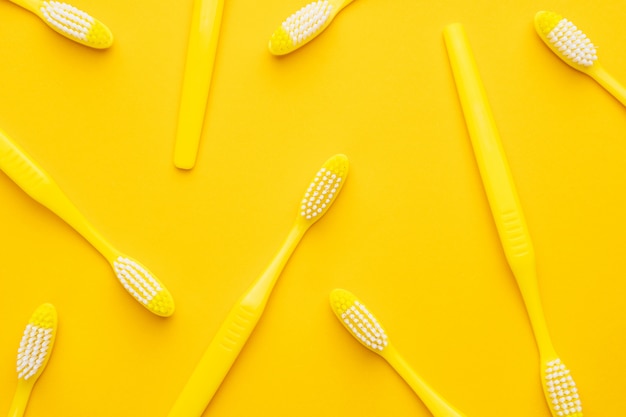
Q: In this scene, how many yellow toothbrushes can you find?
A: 9